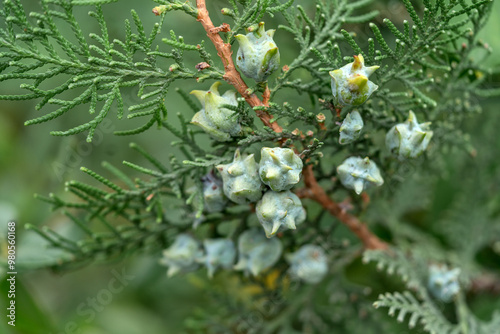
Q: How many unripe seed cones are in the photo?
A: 15